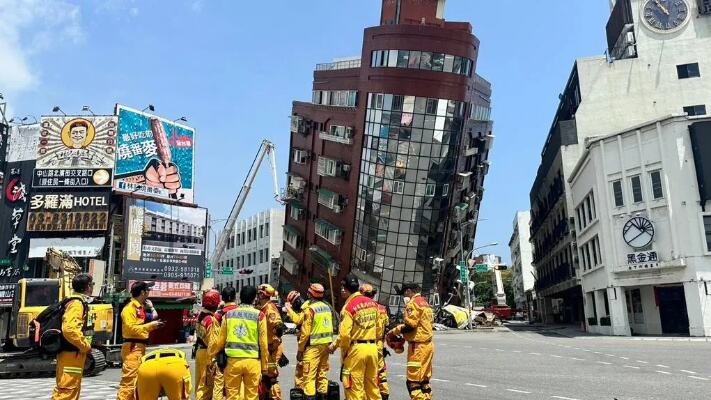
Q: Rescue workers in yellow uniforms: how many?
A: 12